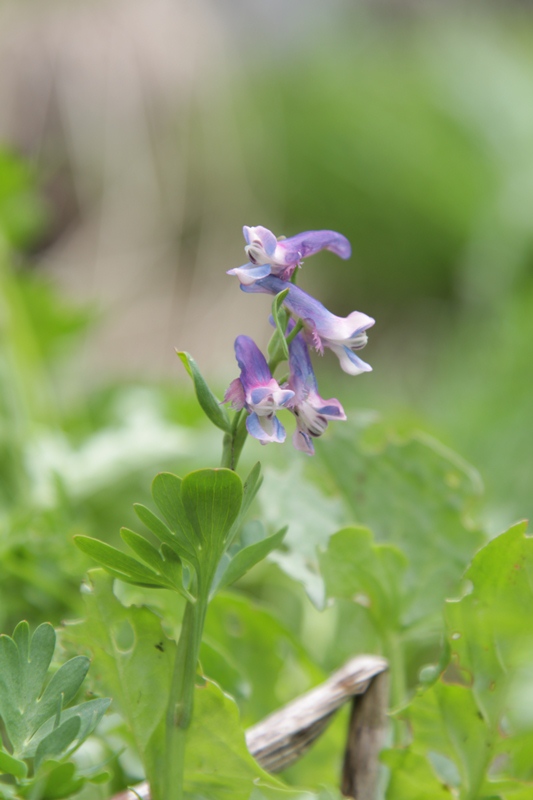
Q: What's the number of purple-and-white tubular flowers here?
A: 4